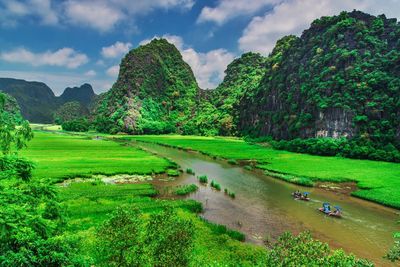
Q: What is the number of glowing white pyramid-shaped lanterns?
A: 0